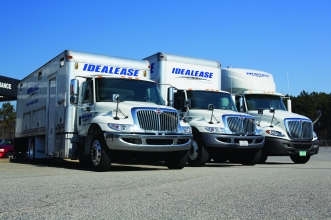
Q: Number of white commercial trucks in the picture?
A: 3